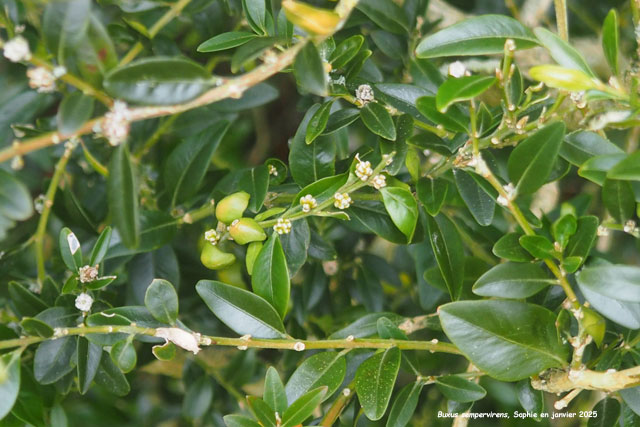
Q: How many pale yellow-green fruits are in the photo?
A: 3